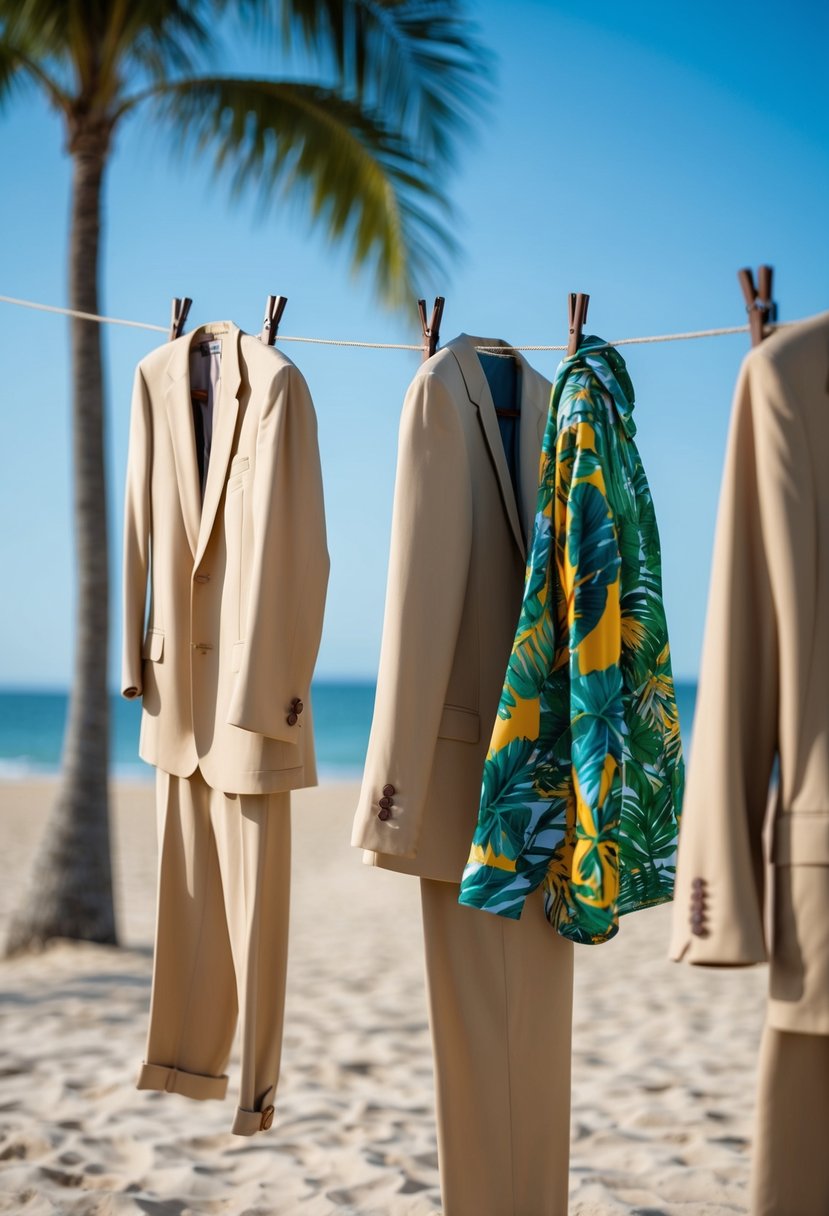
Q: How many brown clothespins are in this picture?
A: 5